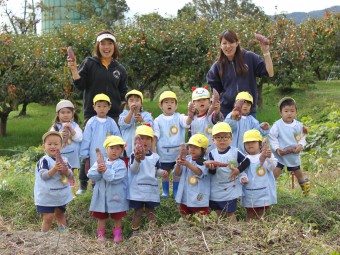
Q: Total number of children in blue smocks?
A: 13